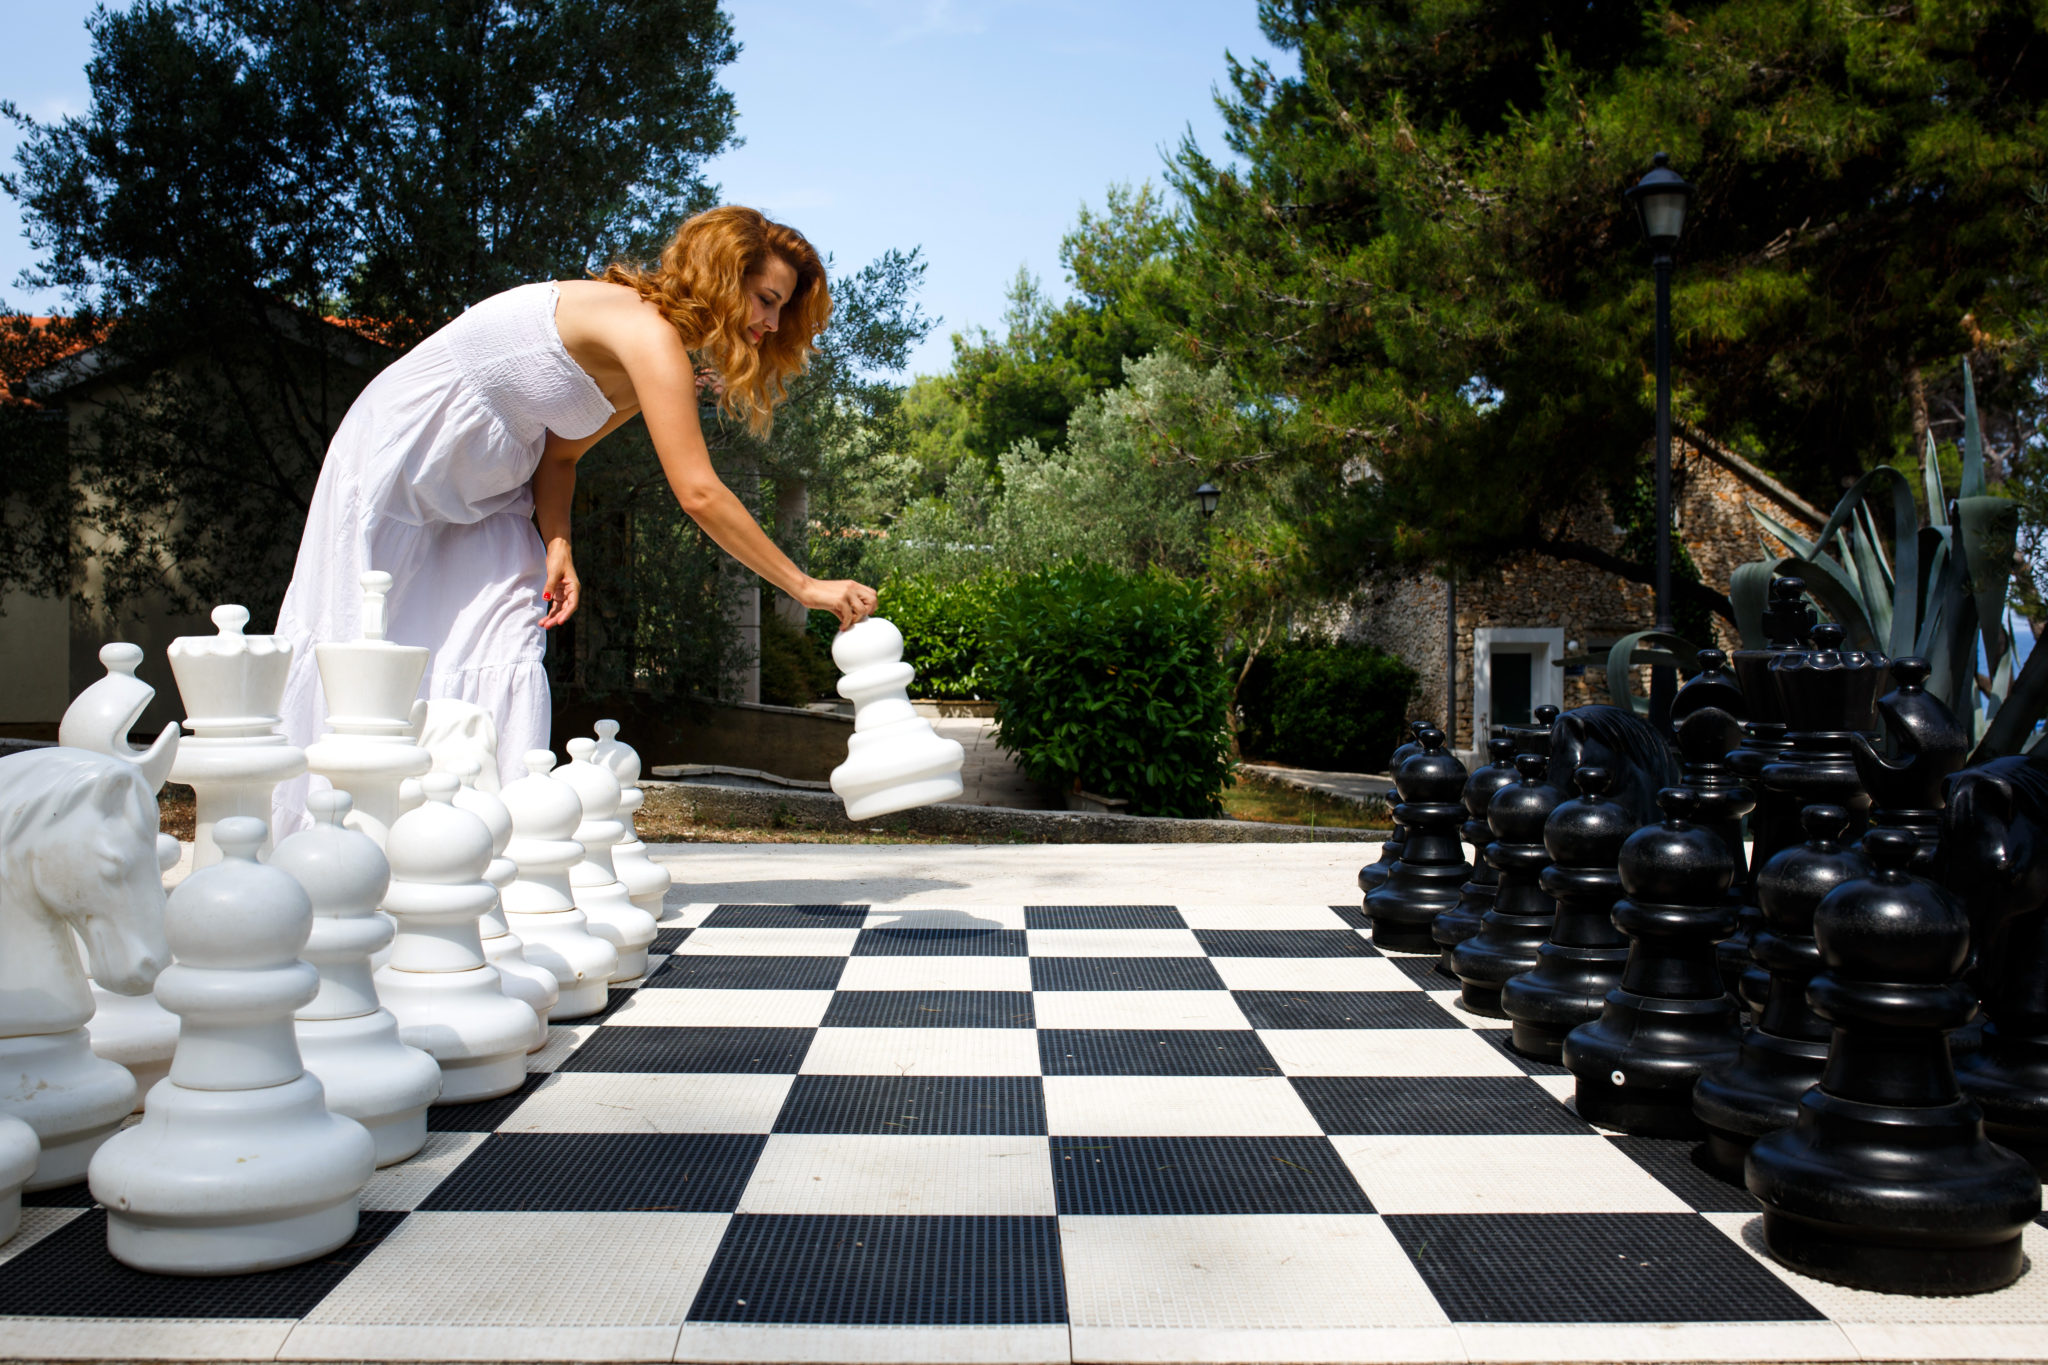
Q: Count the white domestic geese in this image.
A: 0